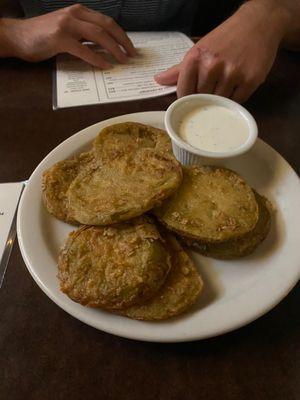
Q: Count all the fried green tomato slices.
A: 7